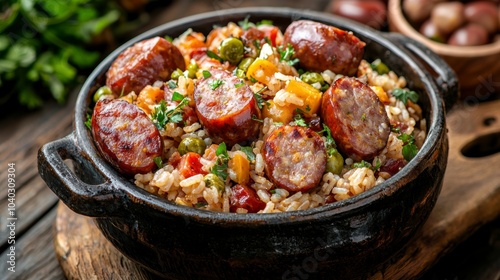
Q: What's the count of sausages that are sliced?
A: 6